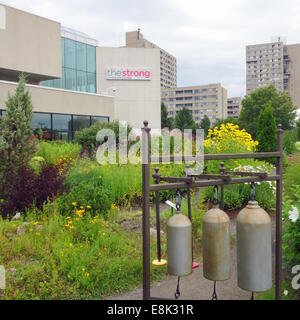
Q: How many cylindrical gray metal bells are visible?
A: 3